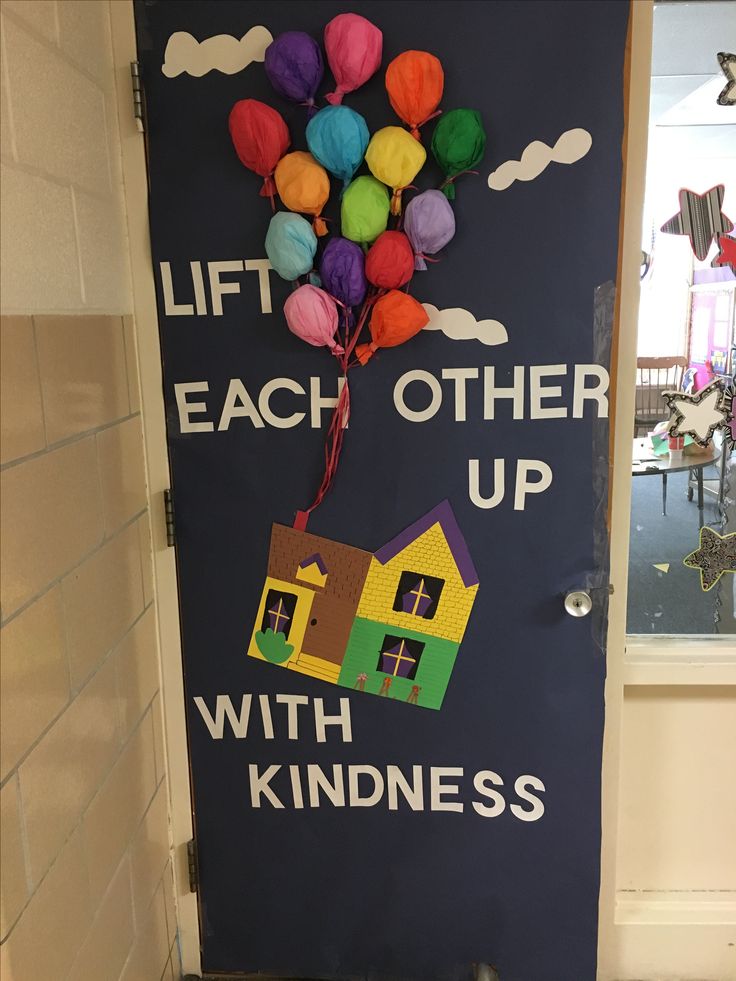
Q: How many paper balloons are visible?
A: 15